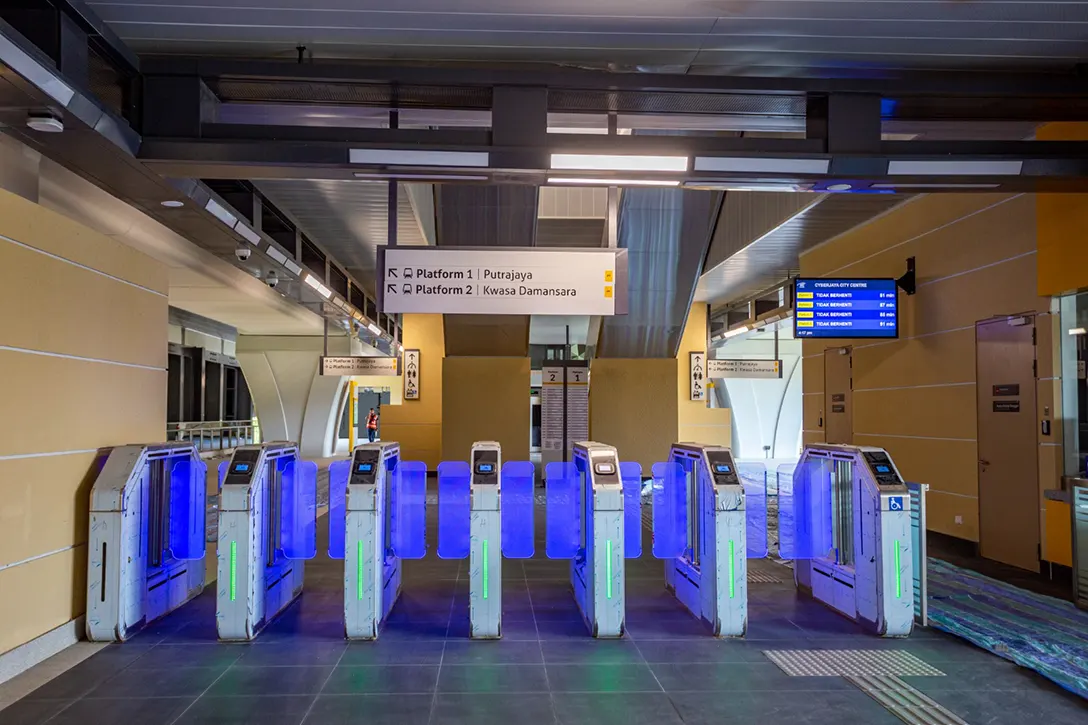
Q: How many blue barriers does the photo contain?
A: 12